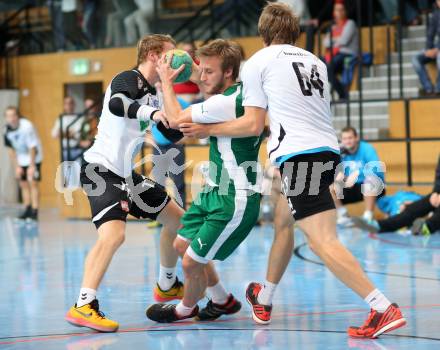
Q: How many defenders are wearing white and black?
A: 2